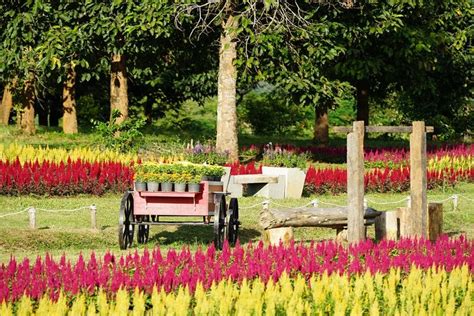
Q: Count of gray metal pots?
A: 5